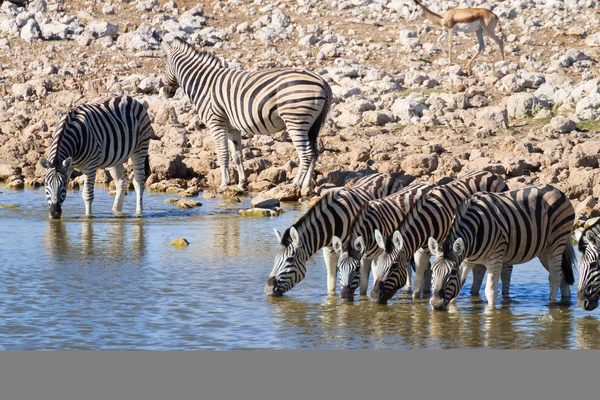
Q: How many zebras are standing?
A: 7